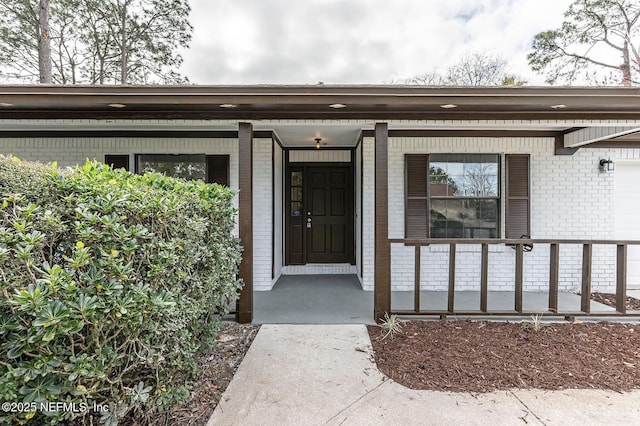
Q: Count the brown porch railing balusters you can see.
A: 7